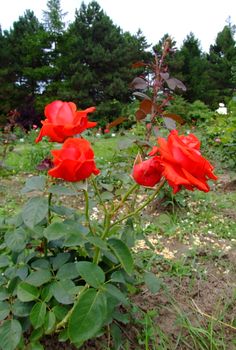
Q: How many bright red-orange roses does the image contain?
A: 4